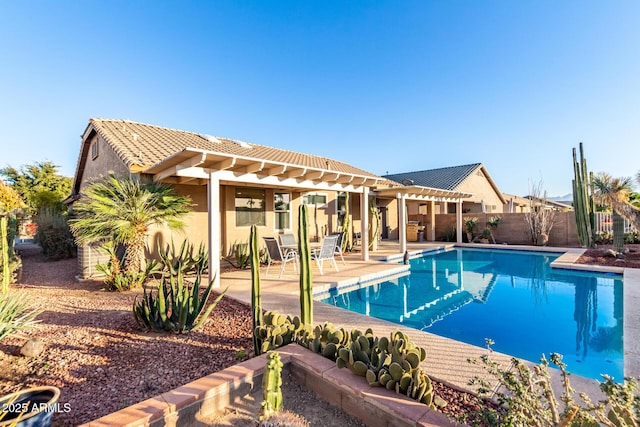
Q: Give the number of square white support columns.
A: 4